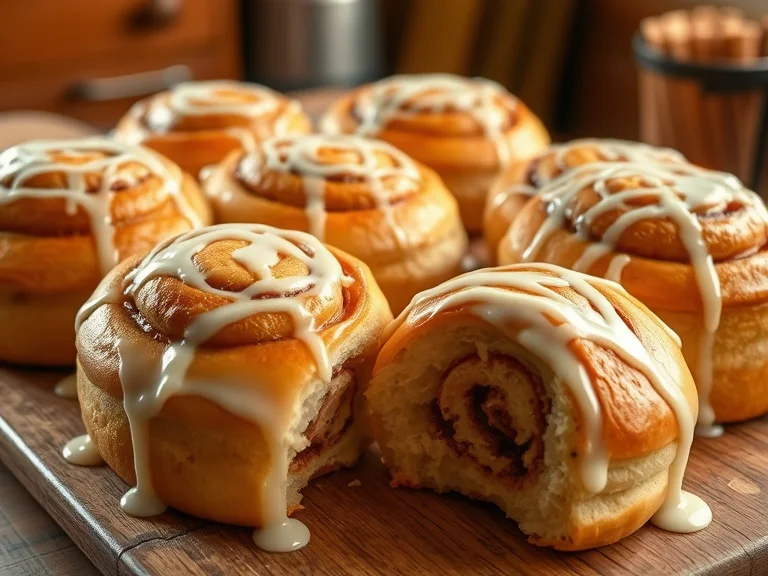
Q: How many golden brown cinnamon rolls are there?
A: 8